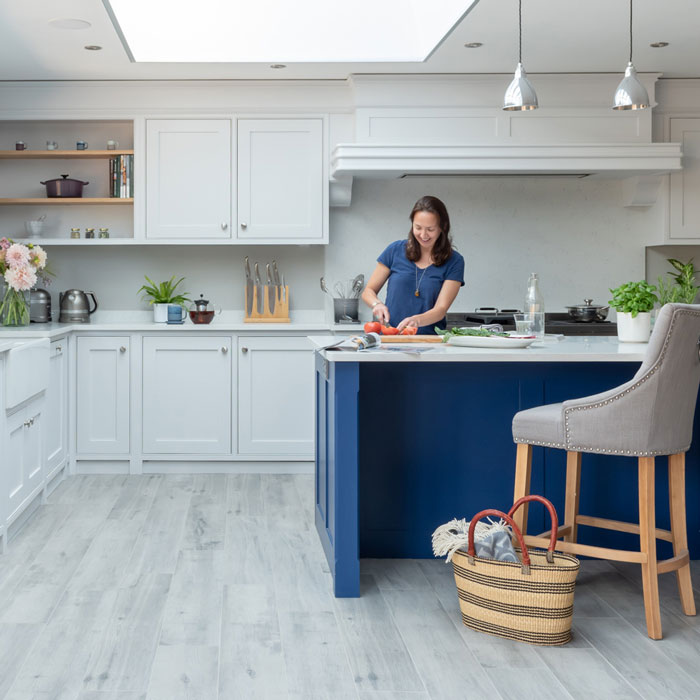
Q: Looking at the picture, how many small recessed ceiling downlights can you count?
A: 4